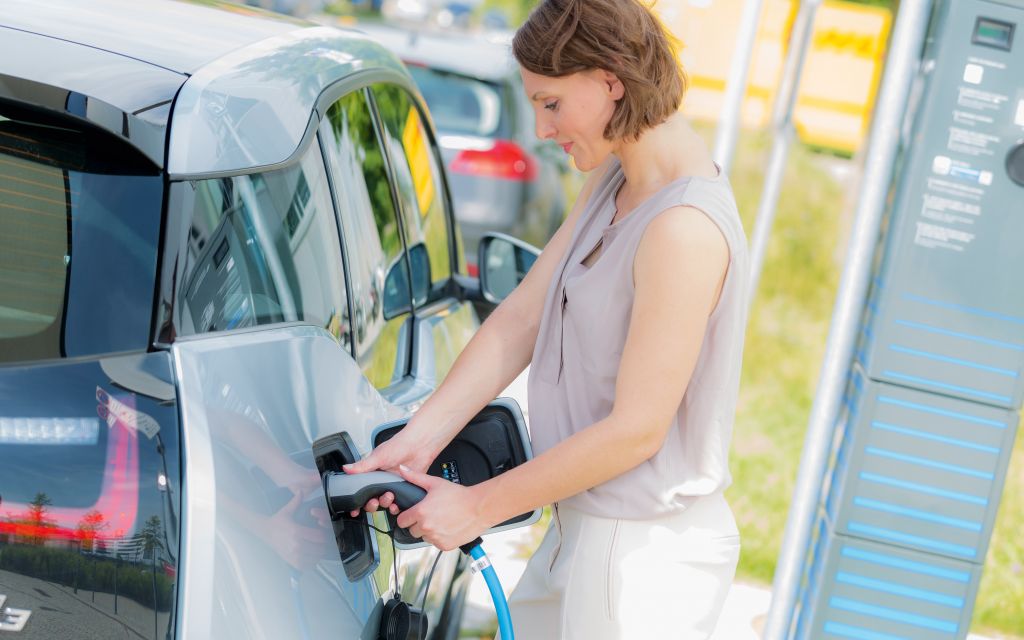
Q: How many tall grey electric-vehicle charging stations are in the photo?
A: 1